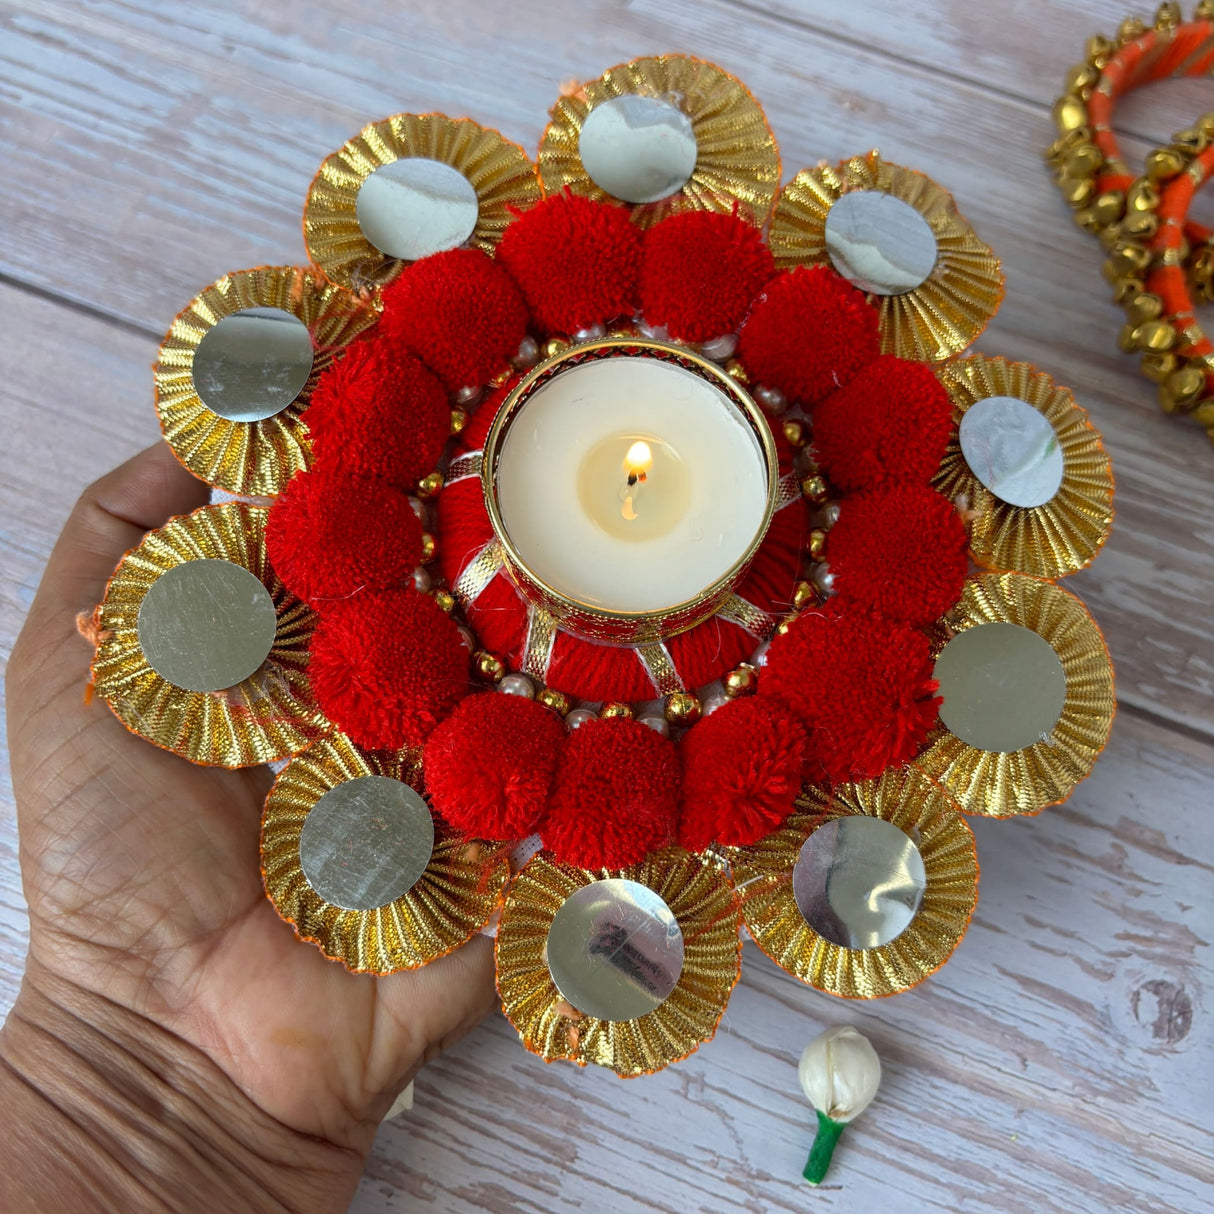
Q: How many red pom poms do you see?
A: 13